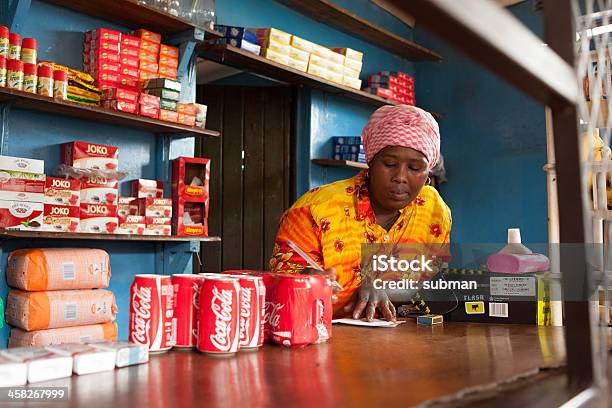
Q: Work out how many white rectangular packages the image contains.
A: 4